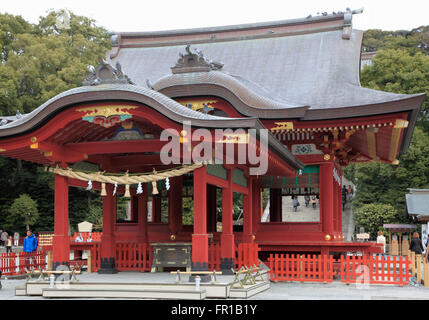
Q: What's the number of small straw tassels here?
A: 3